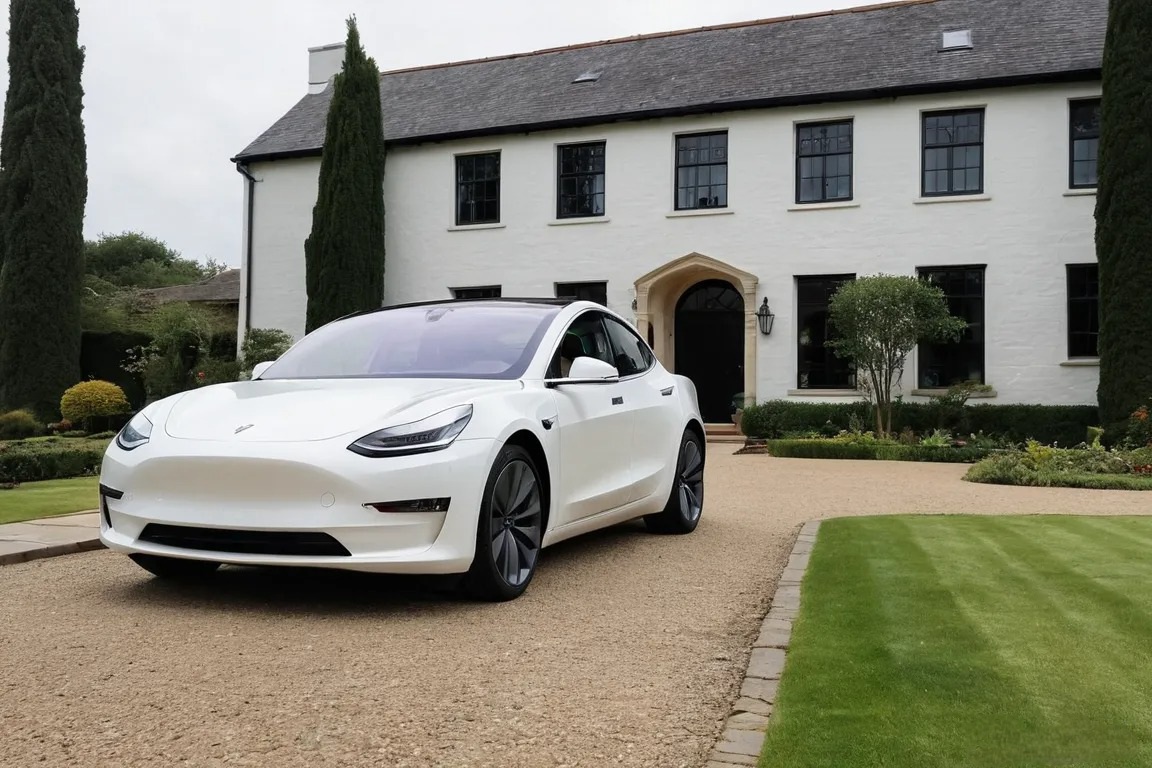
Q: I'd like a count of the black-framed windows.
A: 11